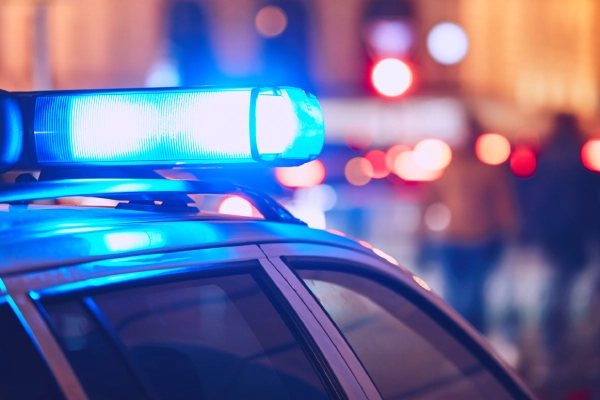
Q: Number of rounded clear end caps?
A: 1